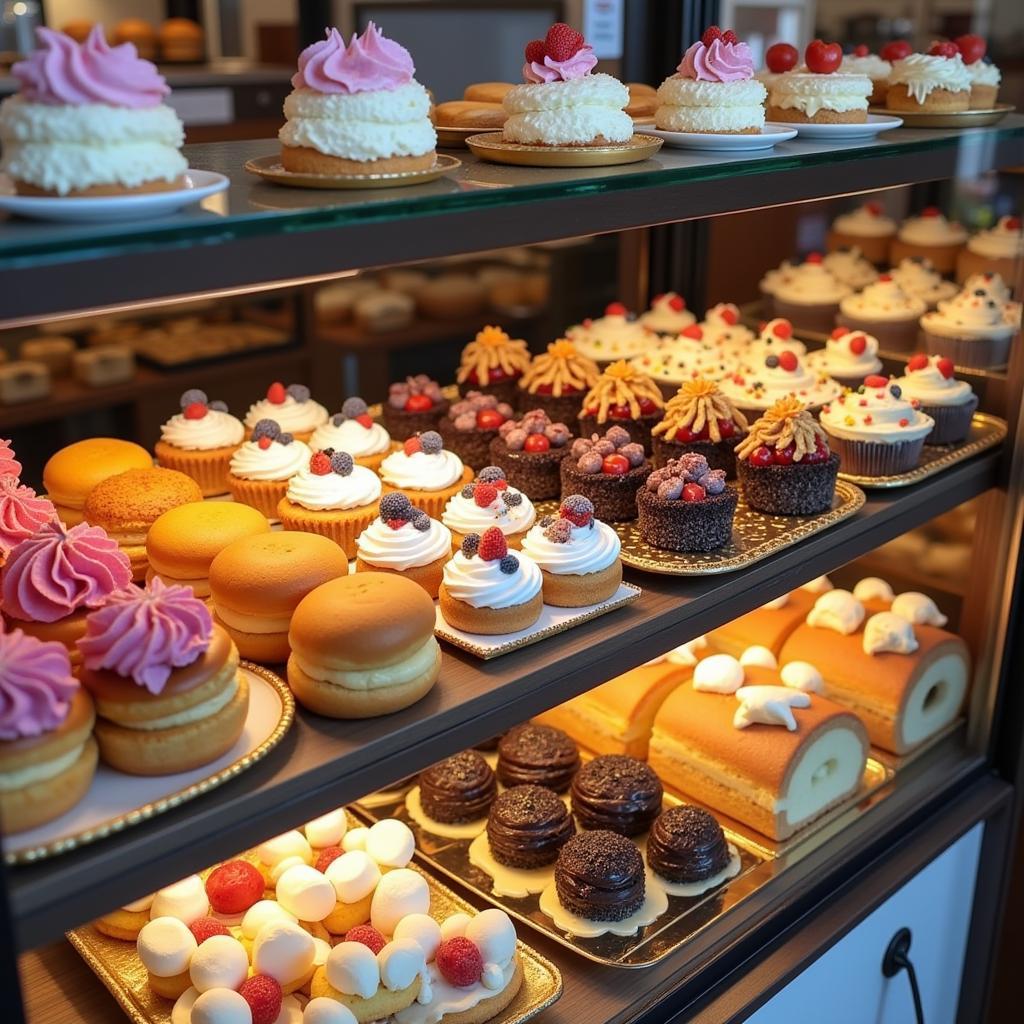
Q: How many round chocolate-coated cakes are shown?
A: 6